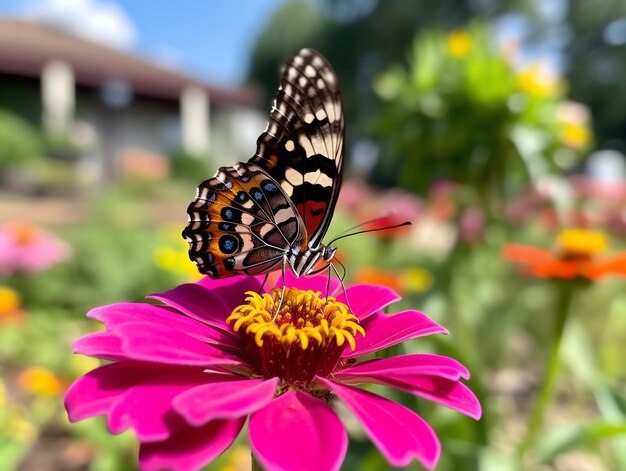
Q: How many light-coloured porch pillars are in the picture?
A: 2